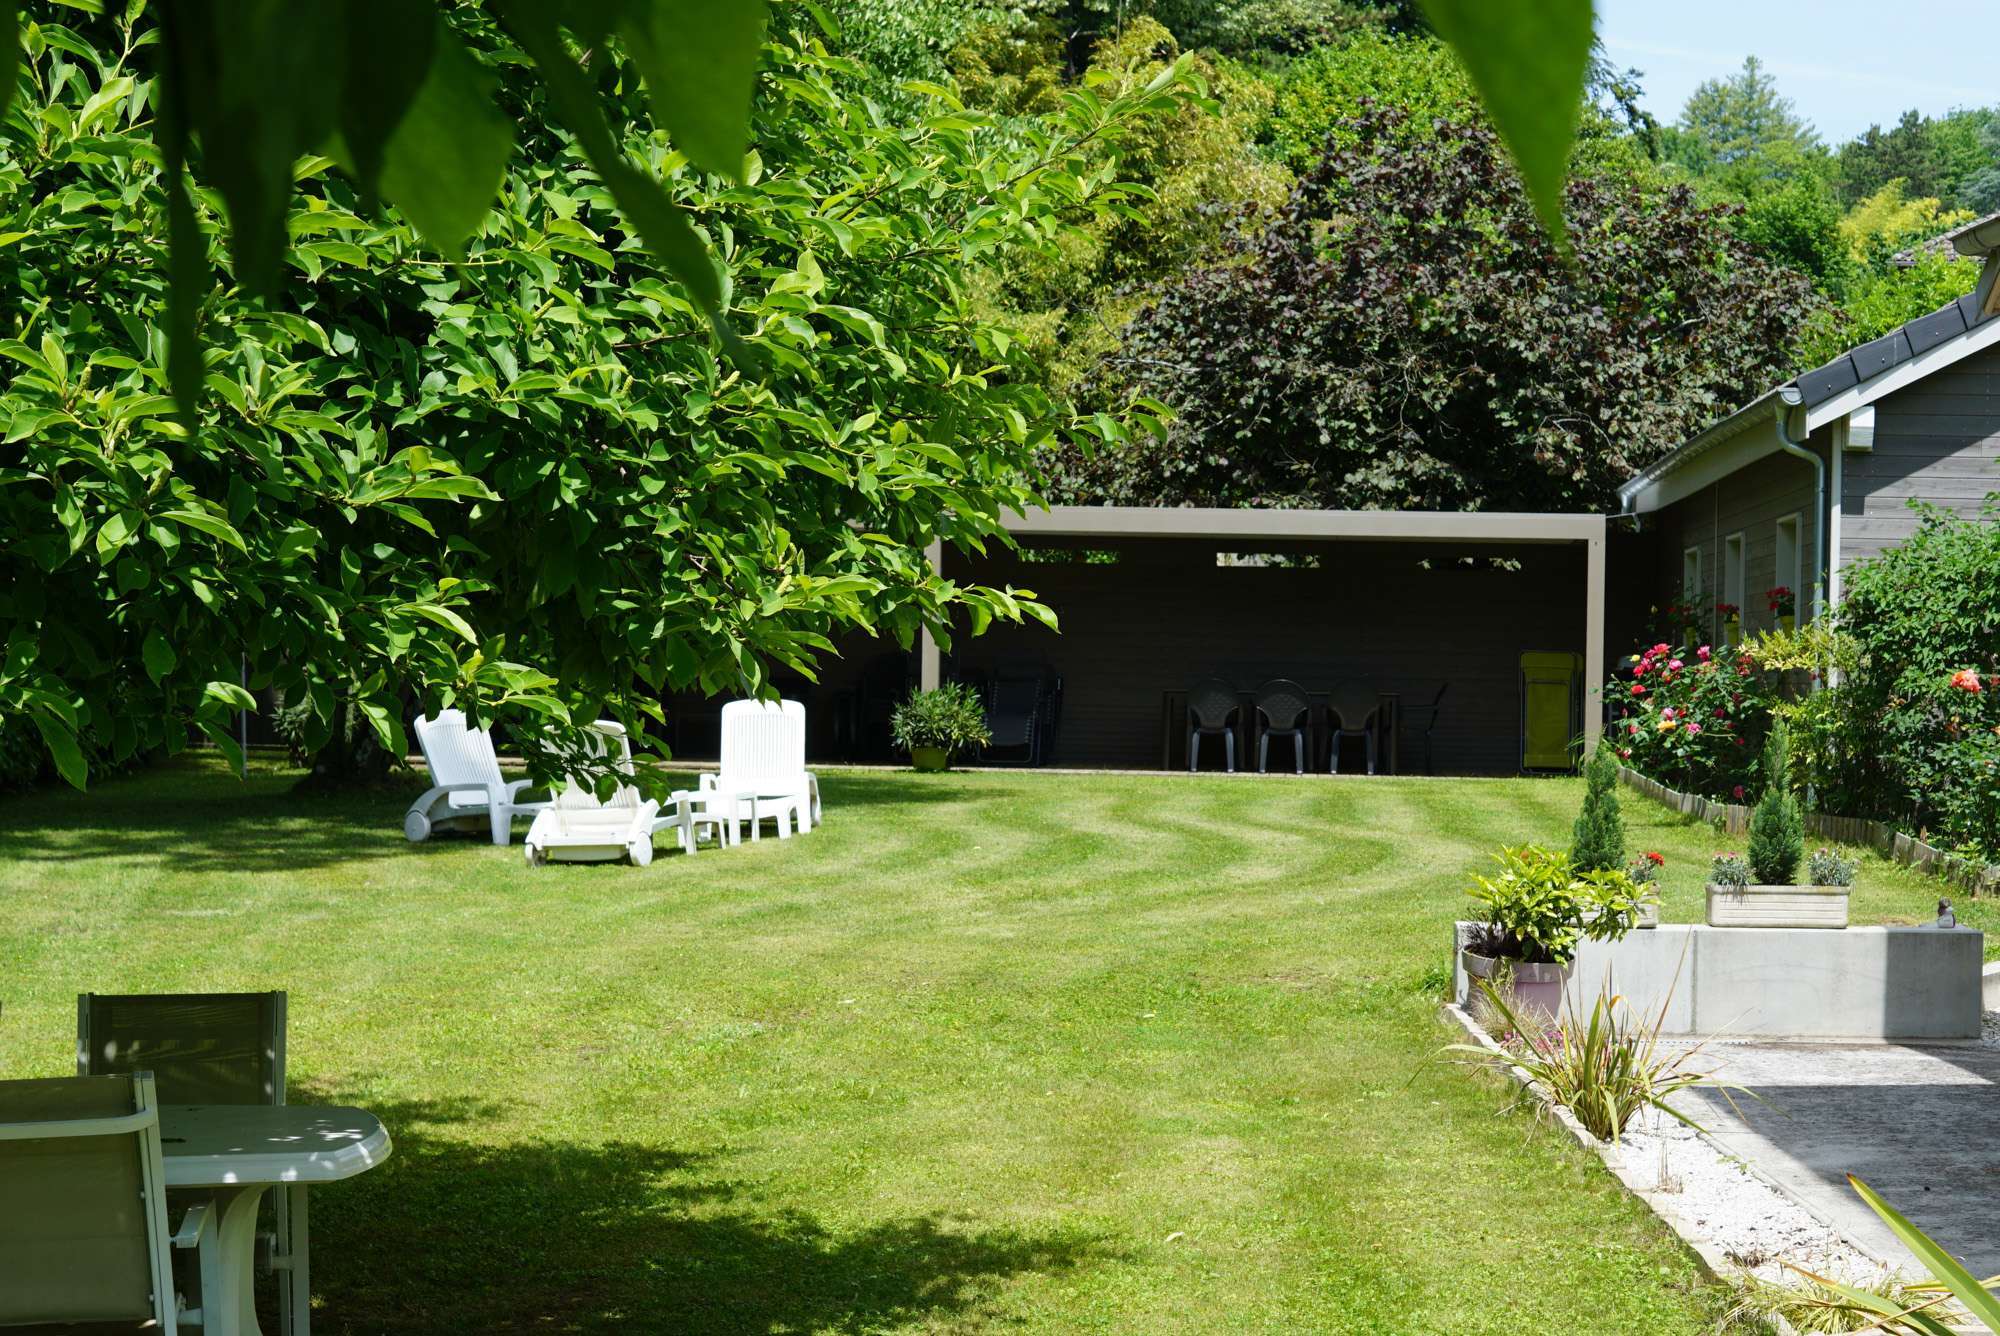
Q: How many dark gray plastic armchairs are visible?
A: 3